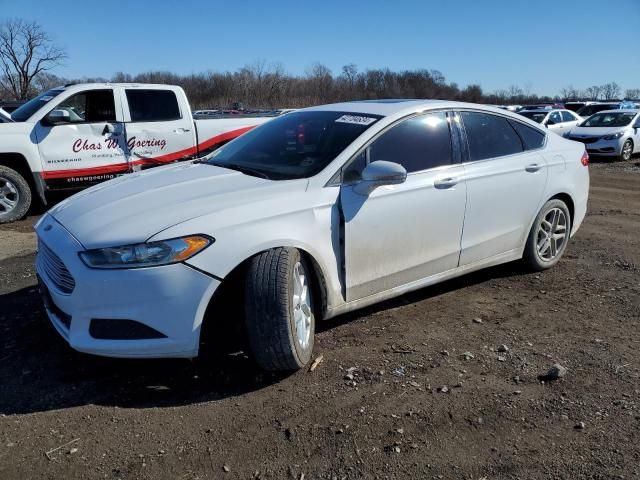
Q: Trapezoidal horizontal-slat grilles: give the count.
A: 1